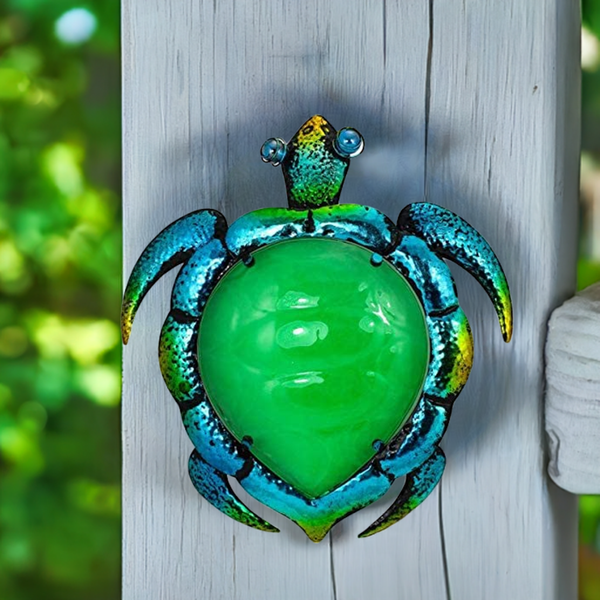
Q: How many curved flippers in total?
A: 4